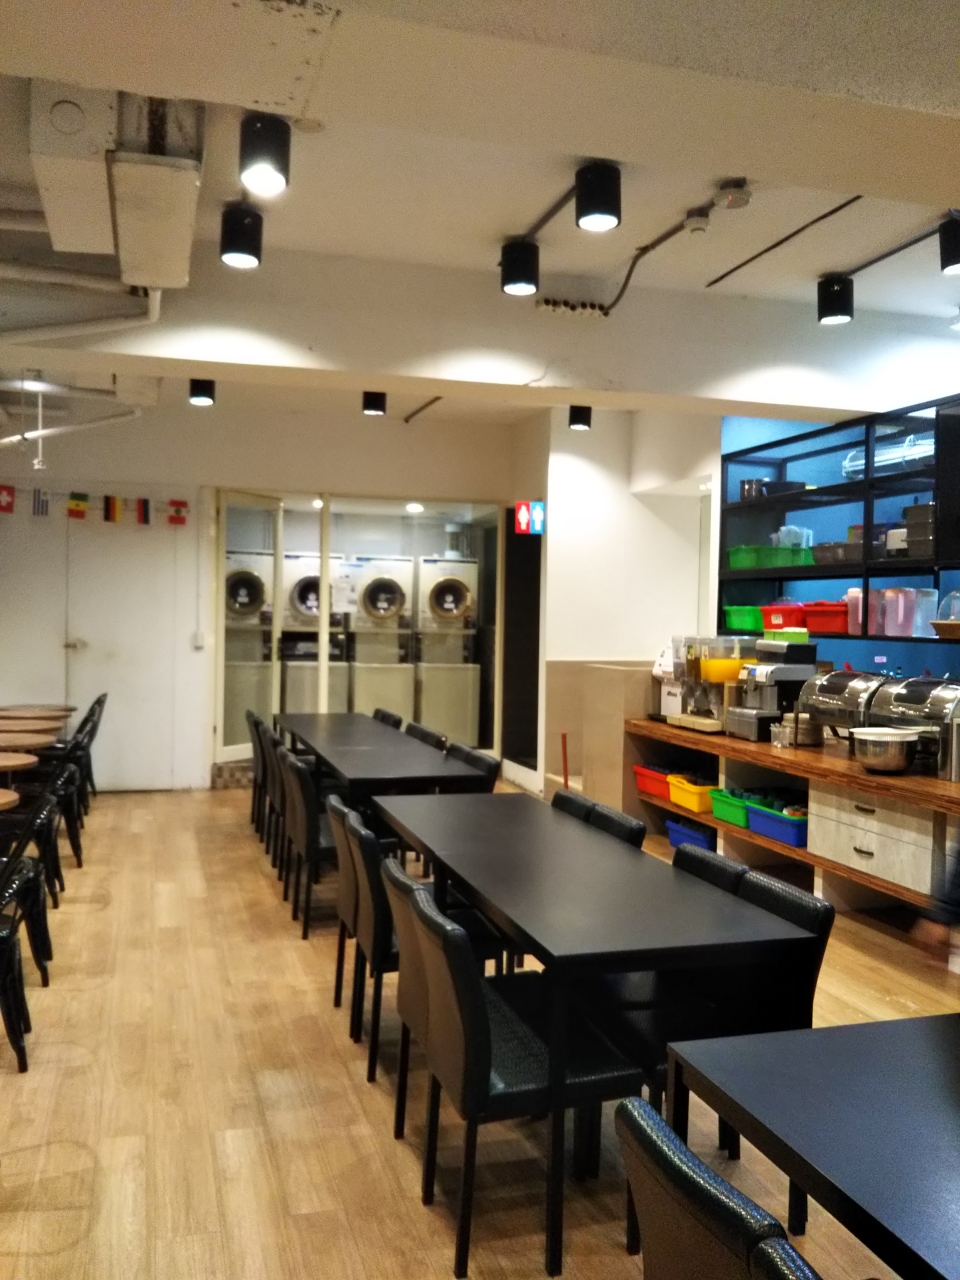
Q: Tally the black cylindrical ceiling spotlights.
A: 9